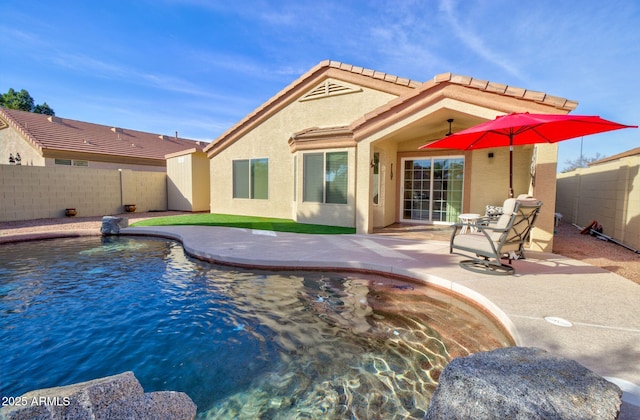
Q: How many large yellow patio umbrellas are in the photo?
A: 0